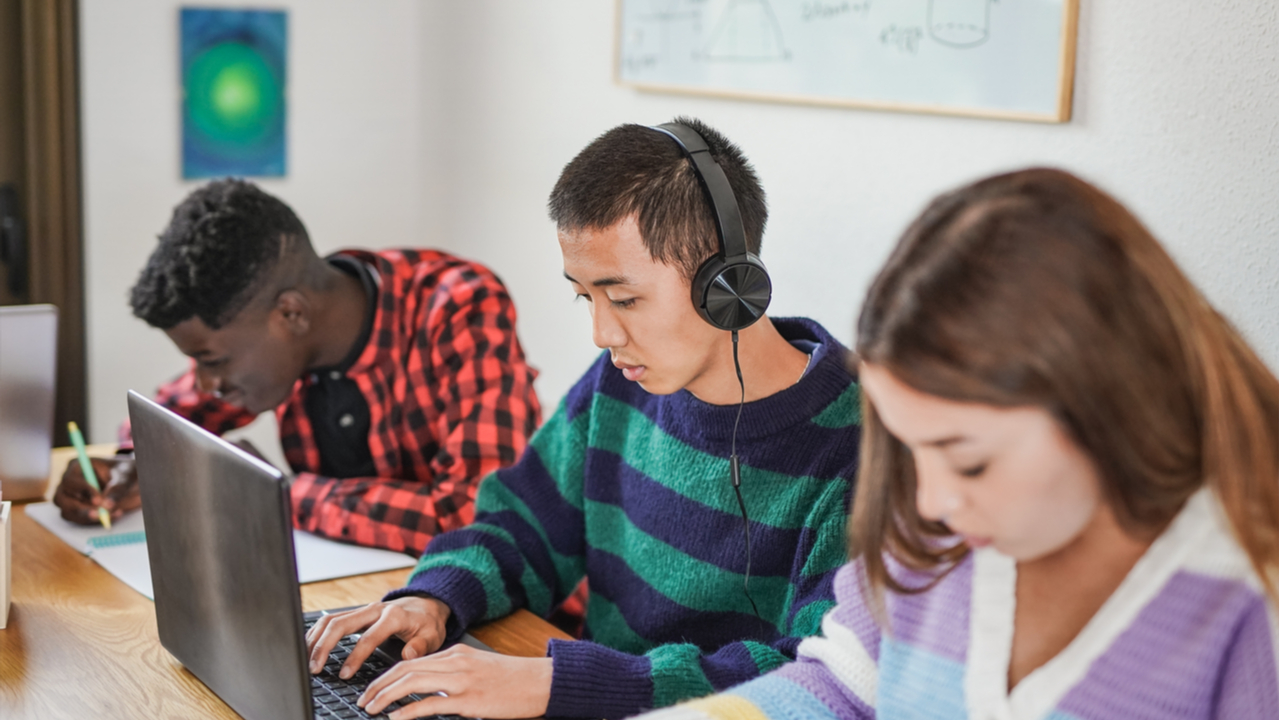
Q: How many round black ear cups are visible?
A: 1